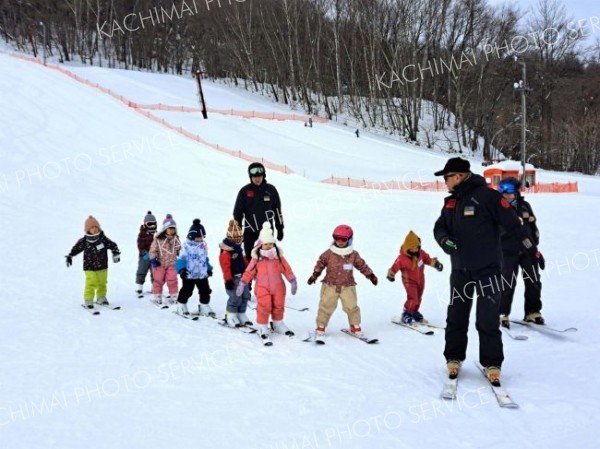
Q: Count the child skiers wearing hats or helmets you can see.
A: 8